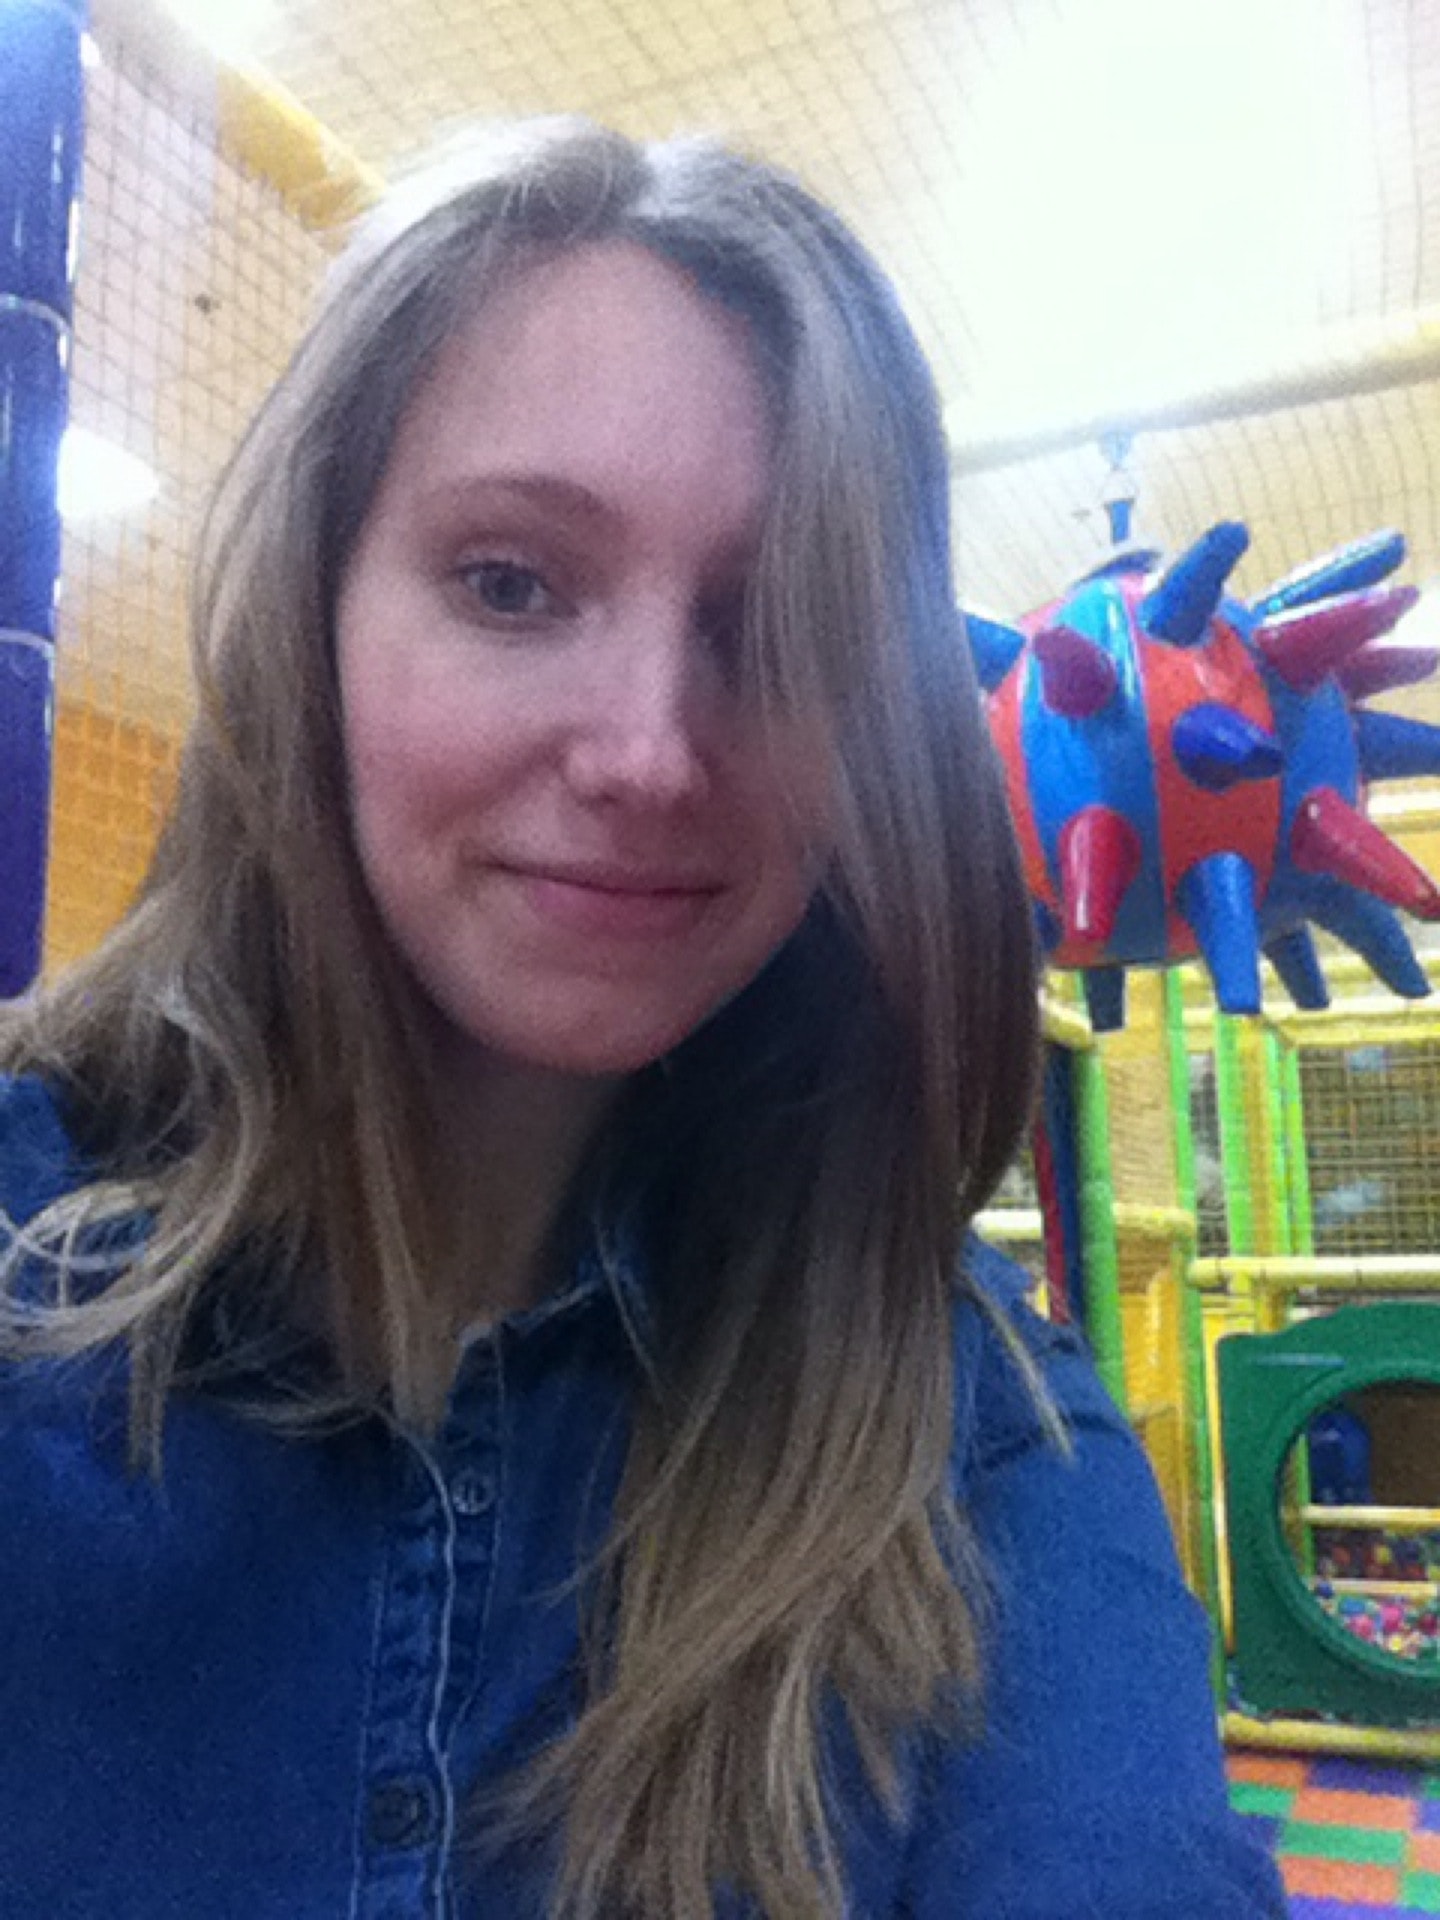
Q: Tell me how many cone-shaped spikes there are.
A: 14